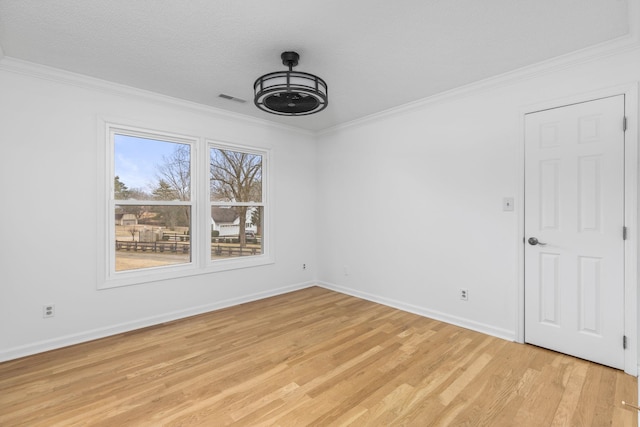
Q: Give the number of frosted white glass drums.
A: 1